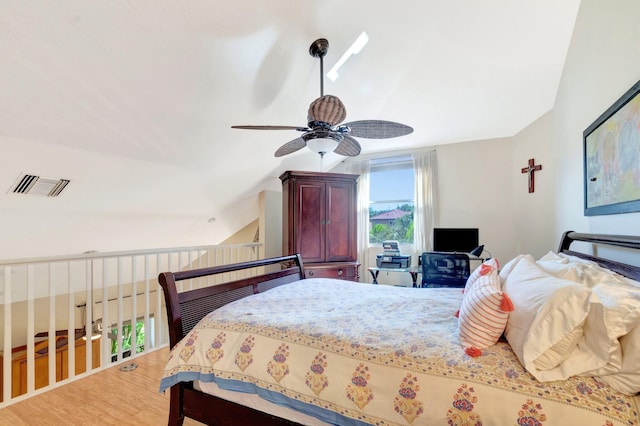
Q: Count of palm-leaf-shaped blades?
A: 5